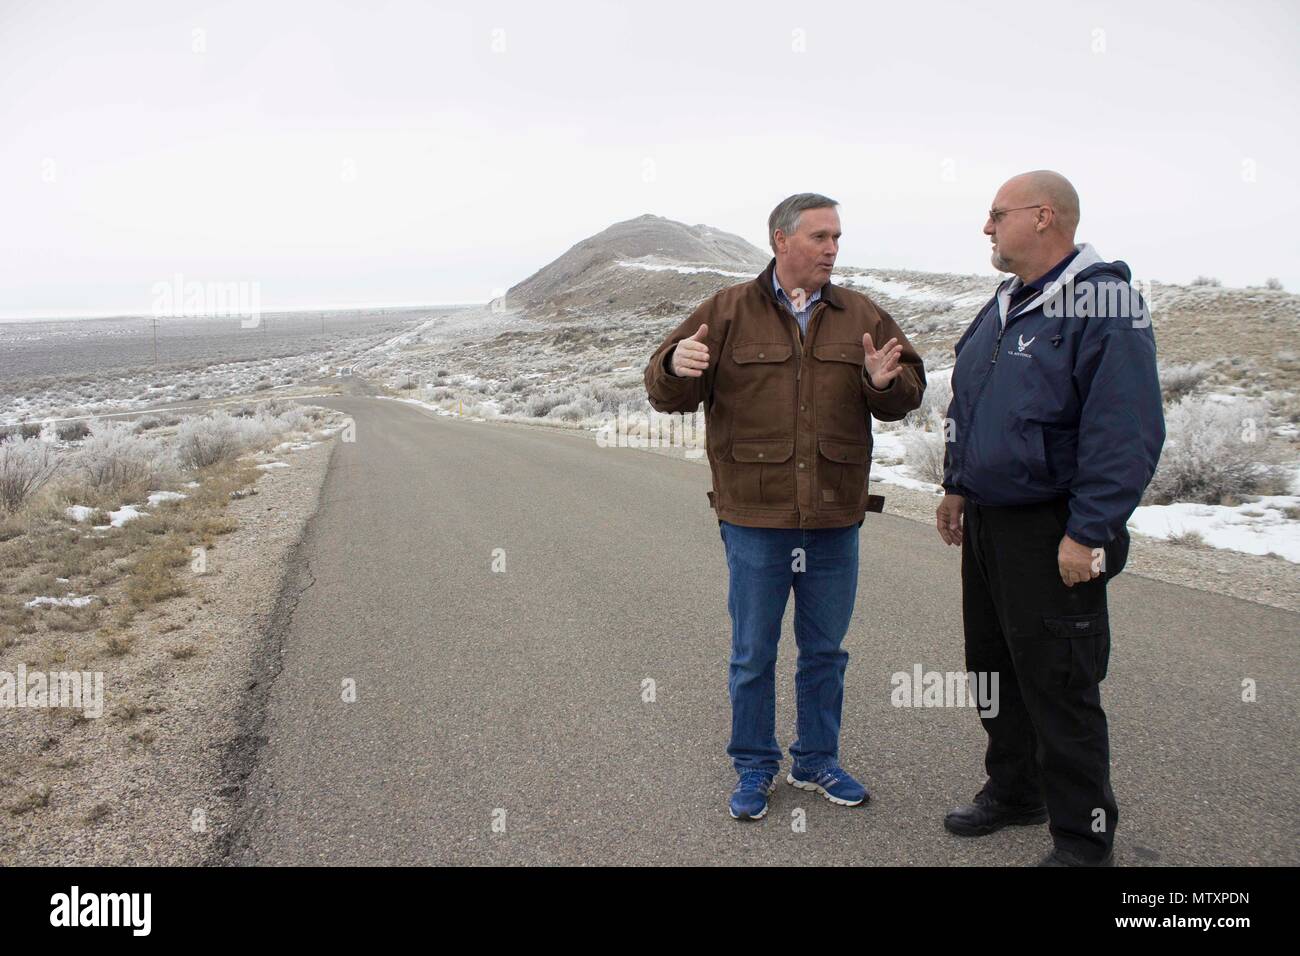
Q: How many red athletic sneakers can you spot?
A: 0